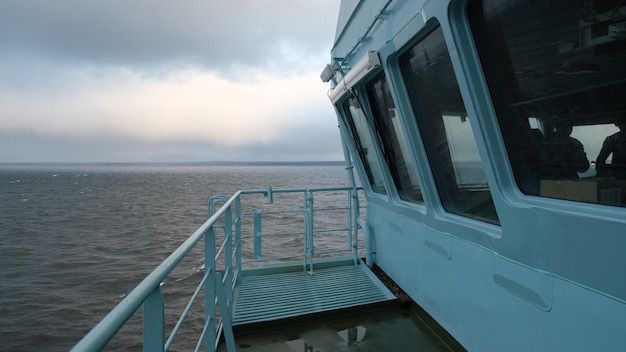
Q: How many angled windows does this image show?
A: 4